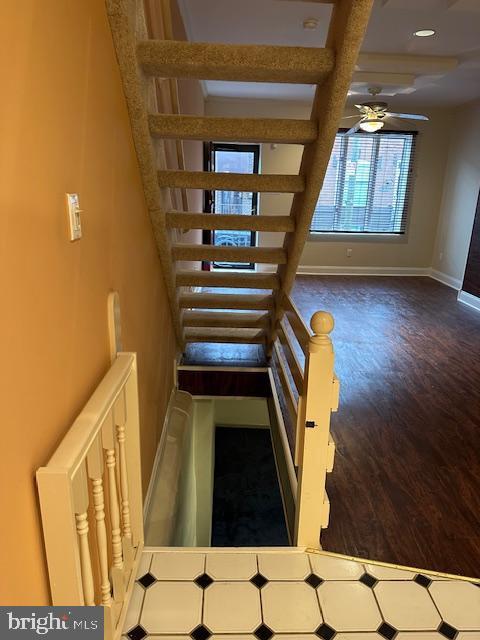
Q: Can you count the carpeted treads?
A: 9